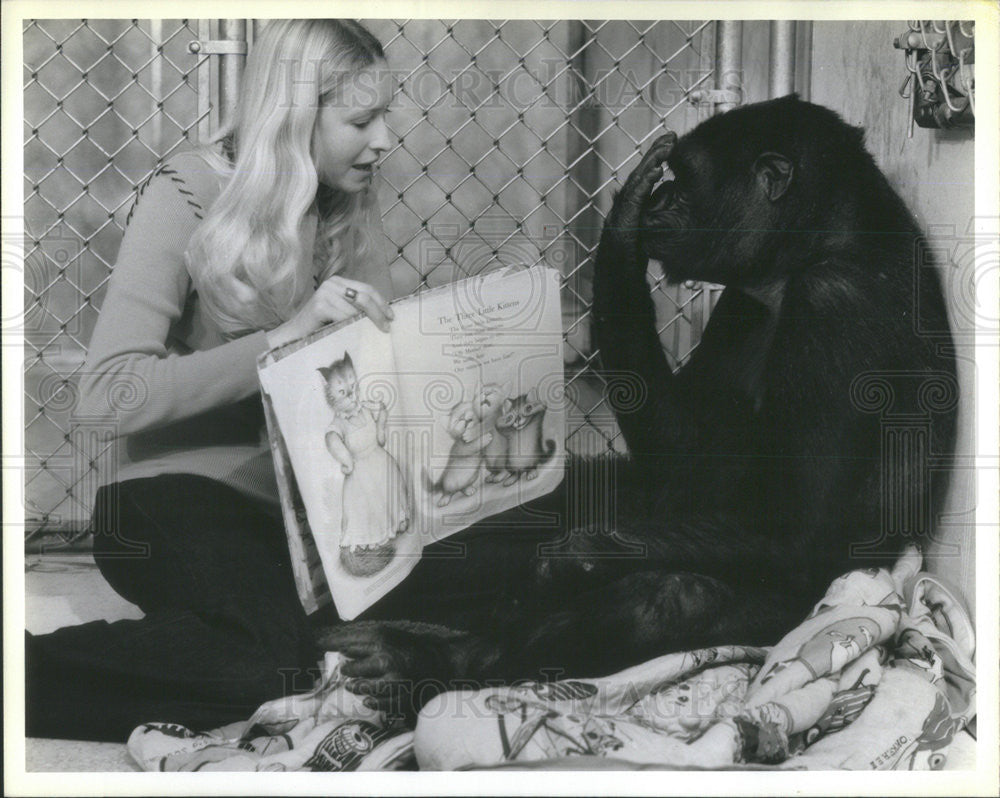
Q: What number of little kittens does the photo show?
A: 3